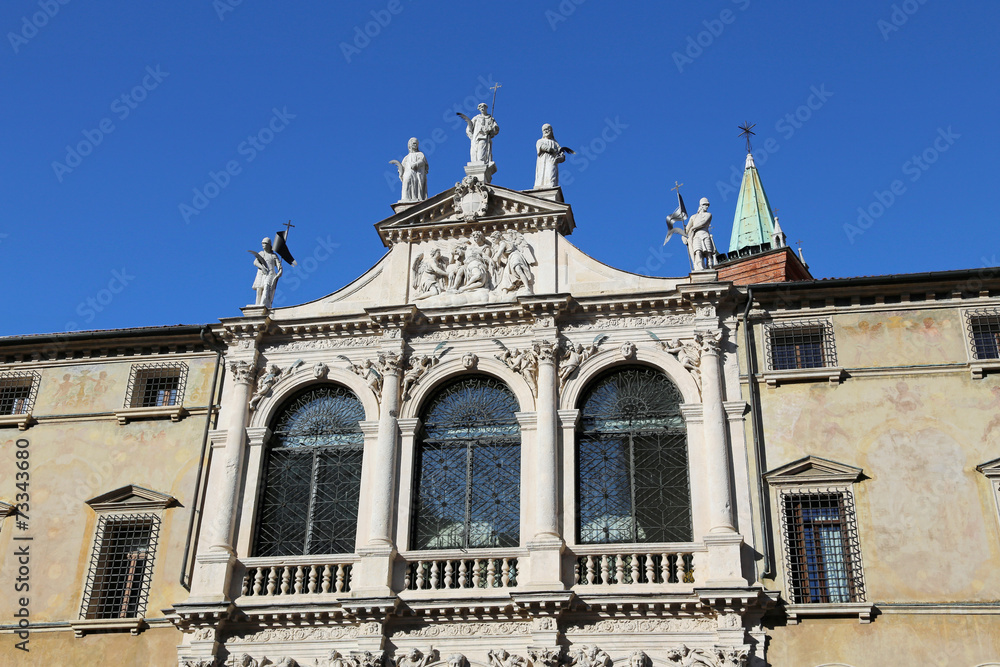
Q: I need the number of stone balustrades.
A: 3